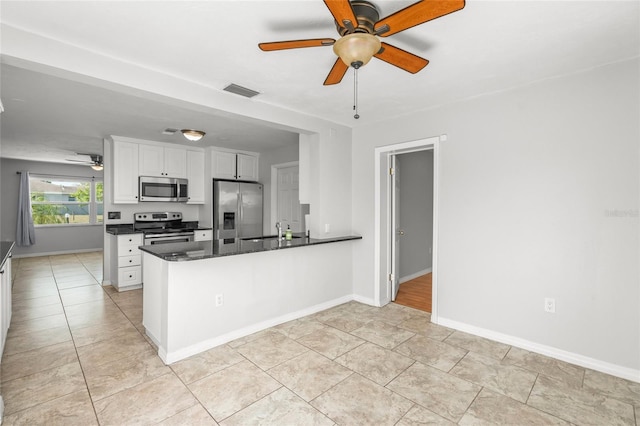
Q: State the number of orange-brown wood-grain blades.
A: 5